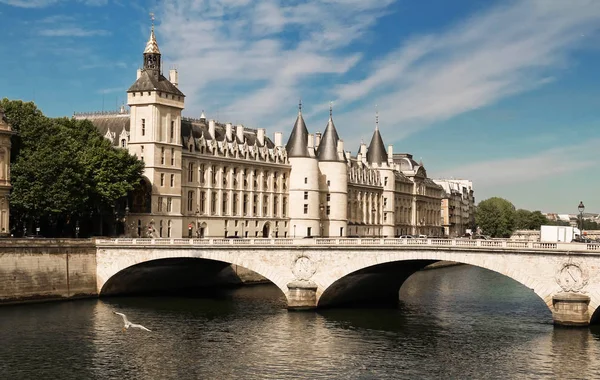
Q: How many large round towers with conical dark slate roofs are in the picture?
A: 3